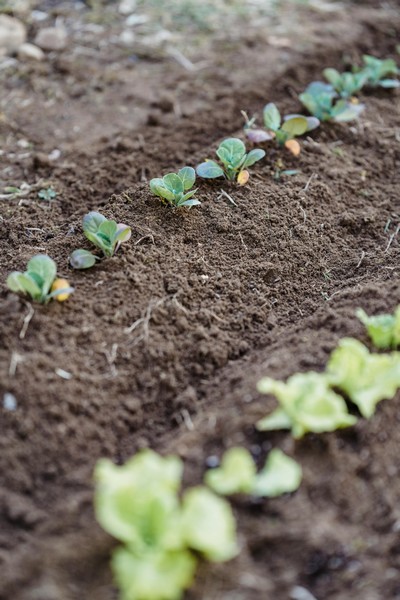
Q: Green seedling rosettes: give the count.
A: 13